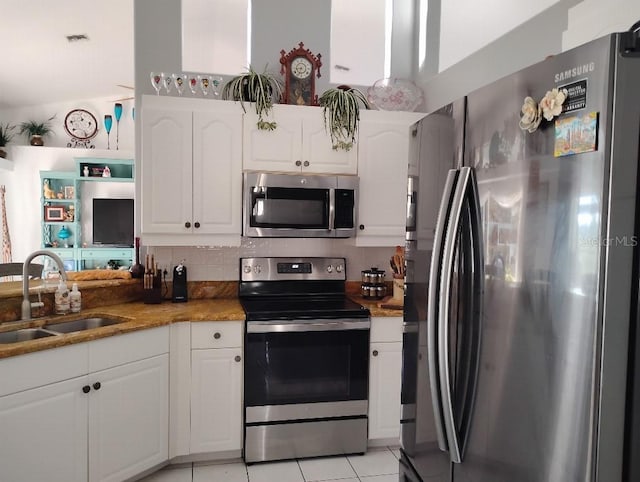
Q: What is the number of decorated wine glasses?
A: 6